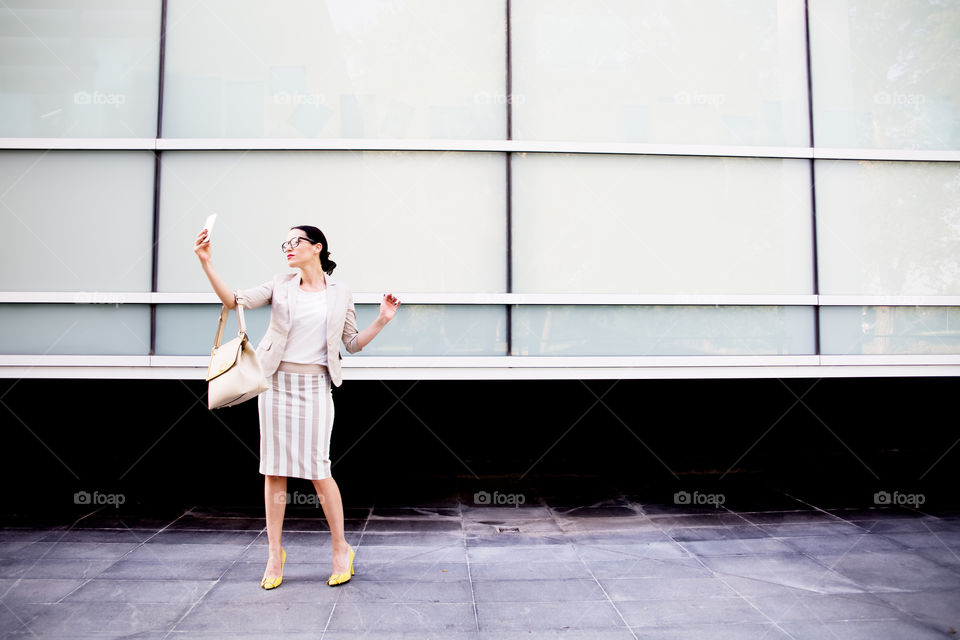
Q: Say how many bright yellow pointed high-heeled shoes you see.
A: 2